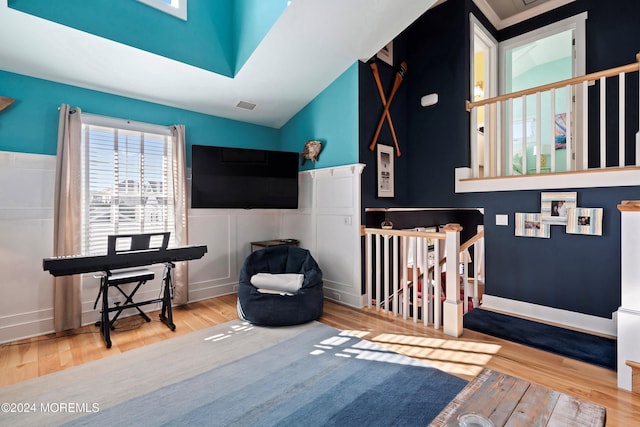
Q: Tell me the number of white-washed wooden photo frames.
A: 3